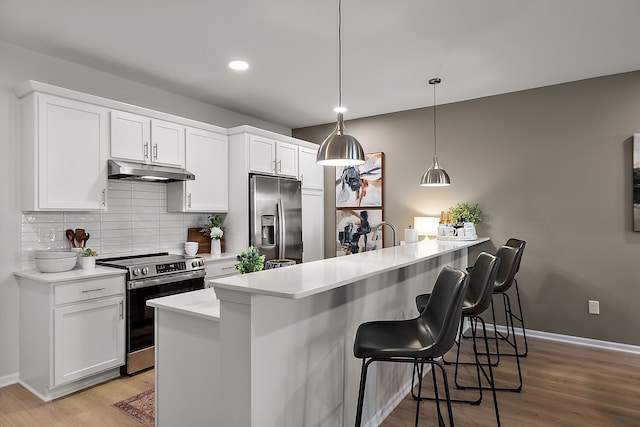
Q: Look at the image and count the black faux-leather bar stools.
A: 4